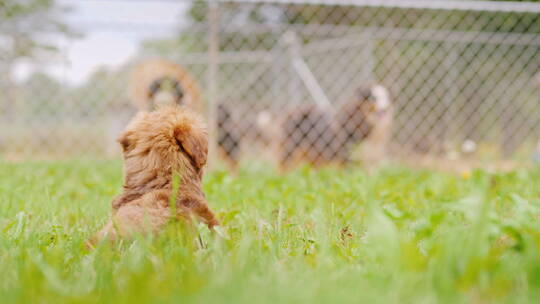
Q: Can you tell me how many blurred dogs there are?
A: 2